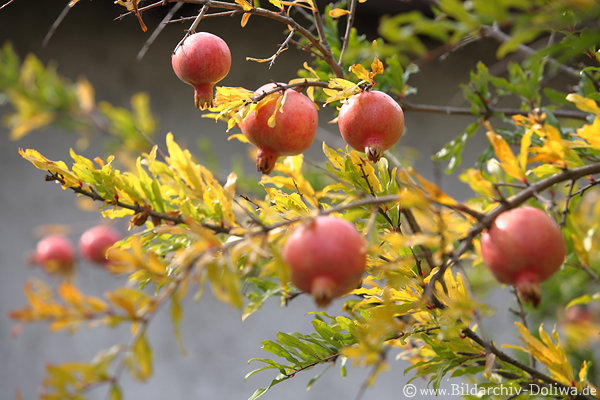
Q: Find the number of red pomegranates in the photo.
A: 7